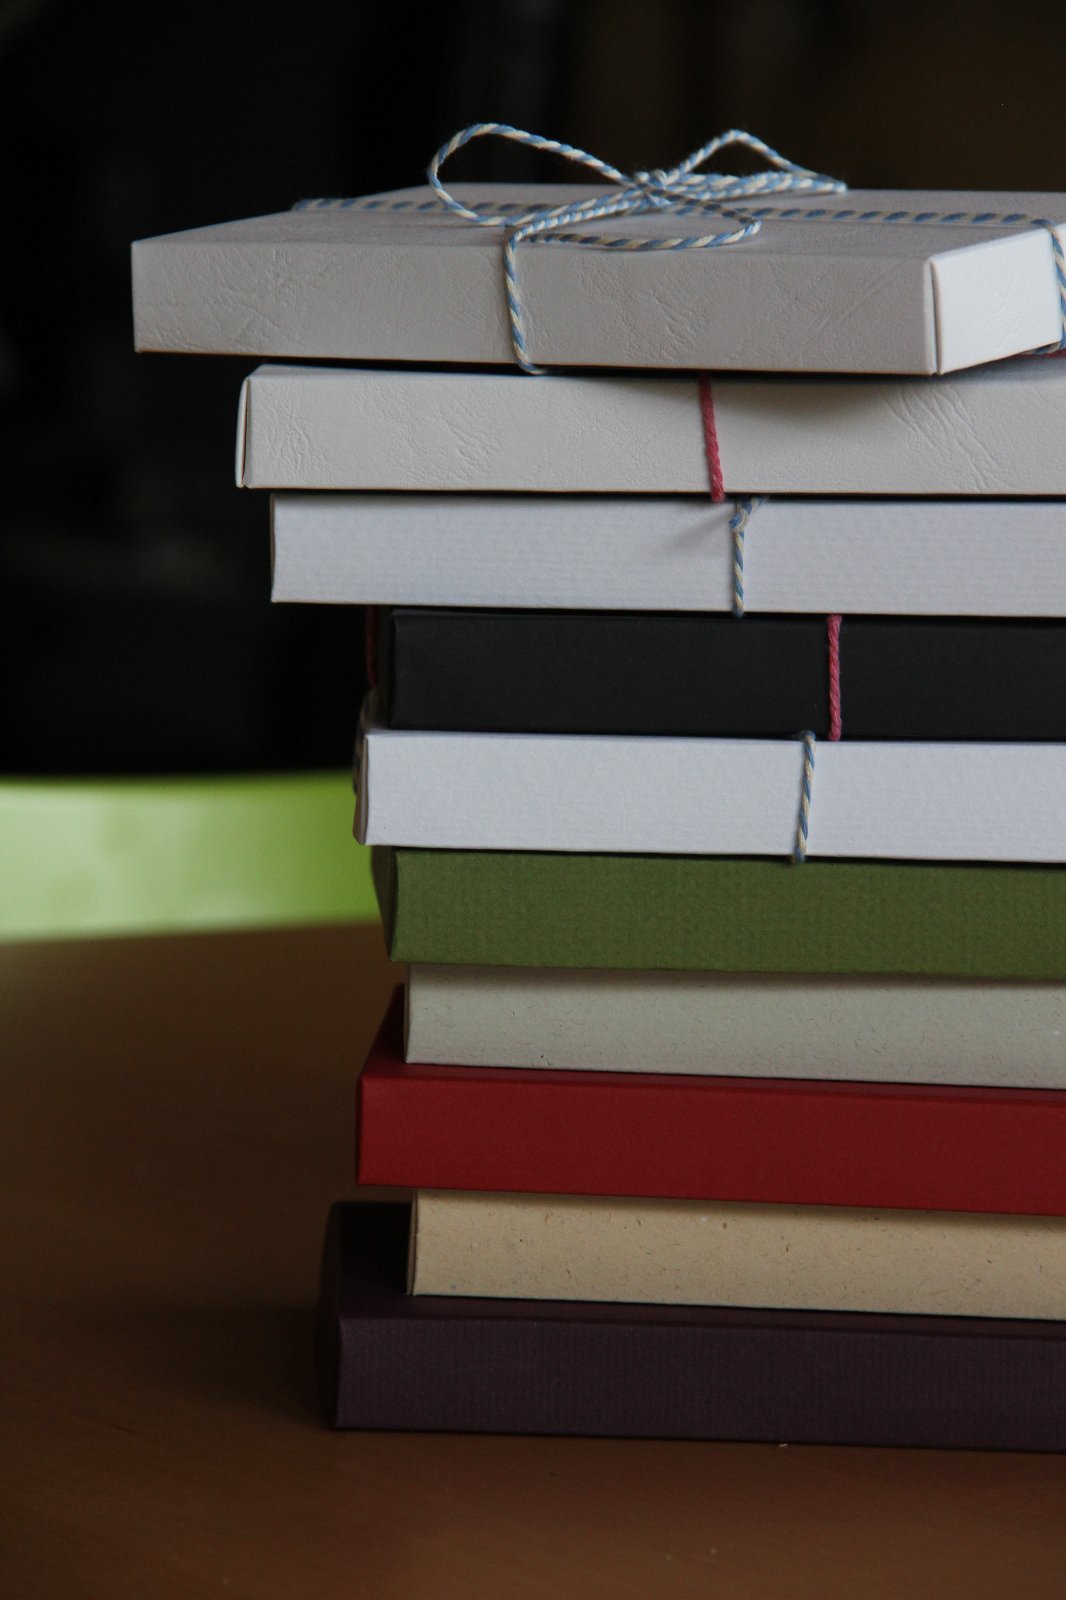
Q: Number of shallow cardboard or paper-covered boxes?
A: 10